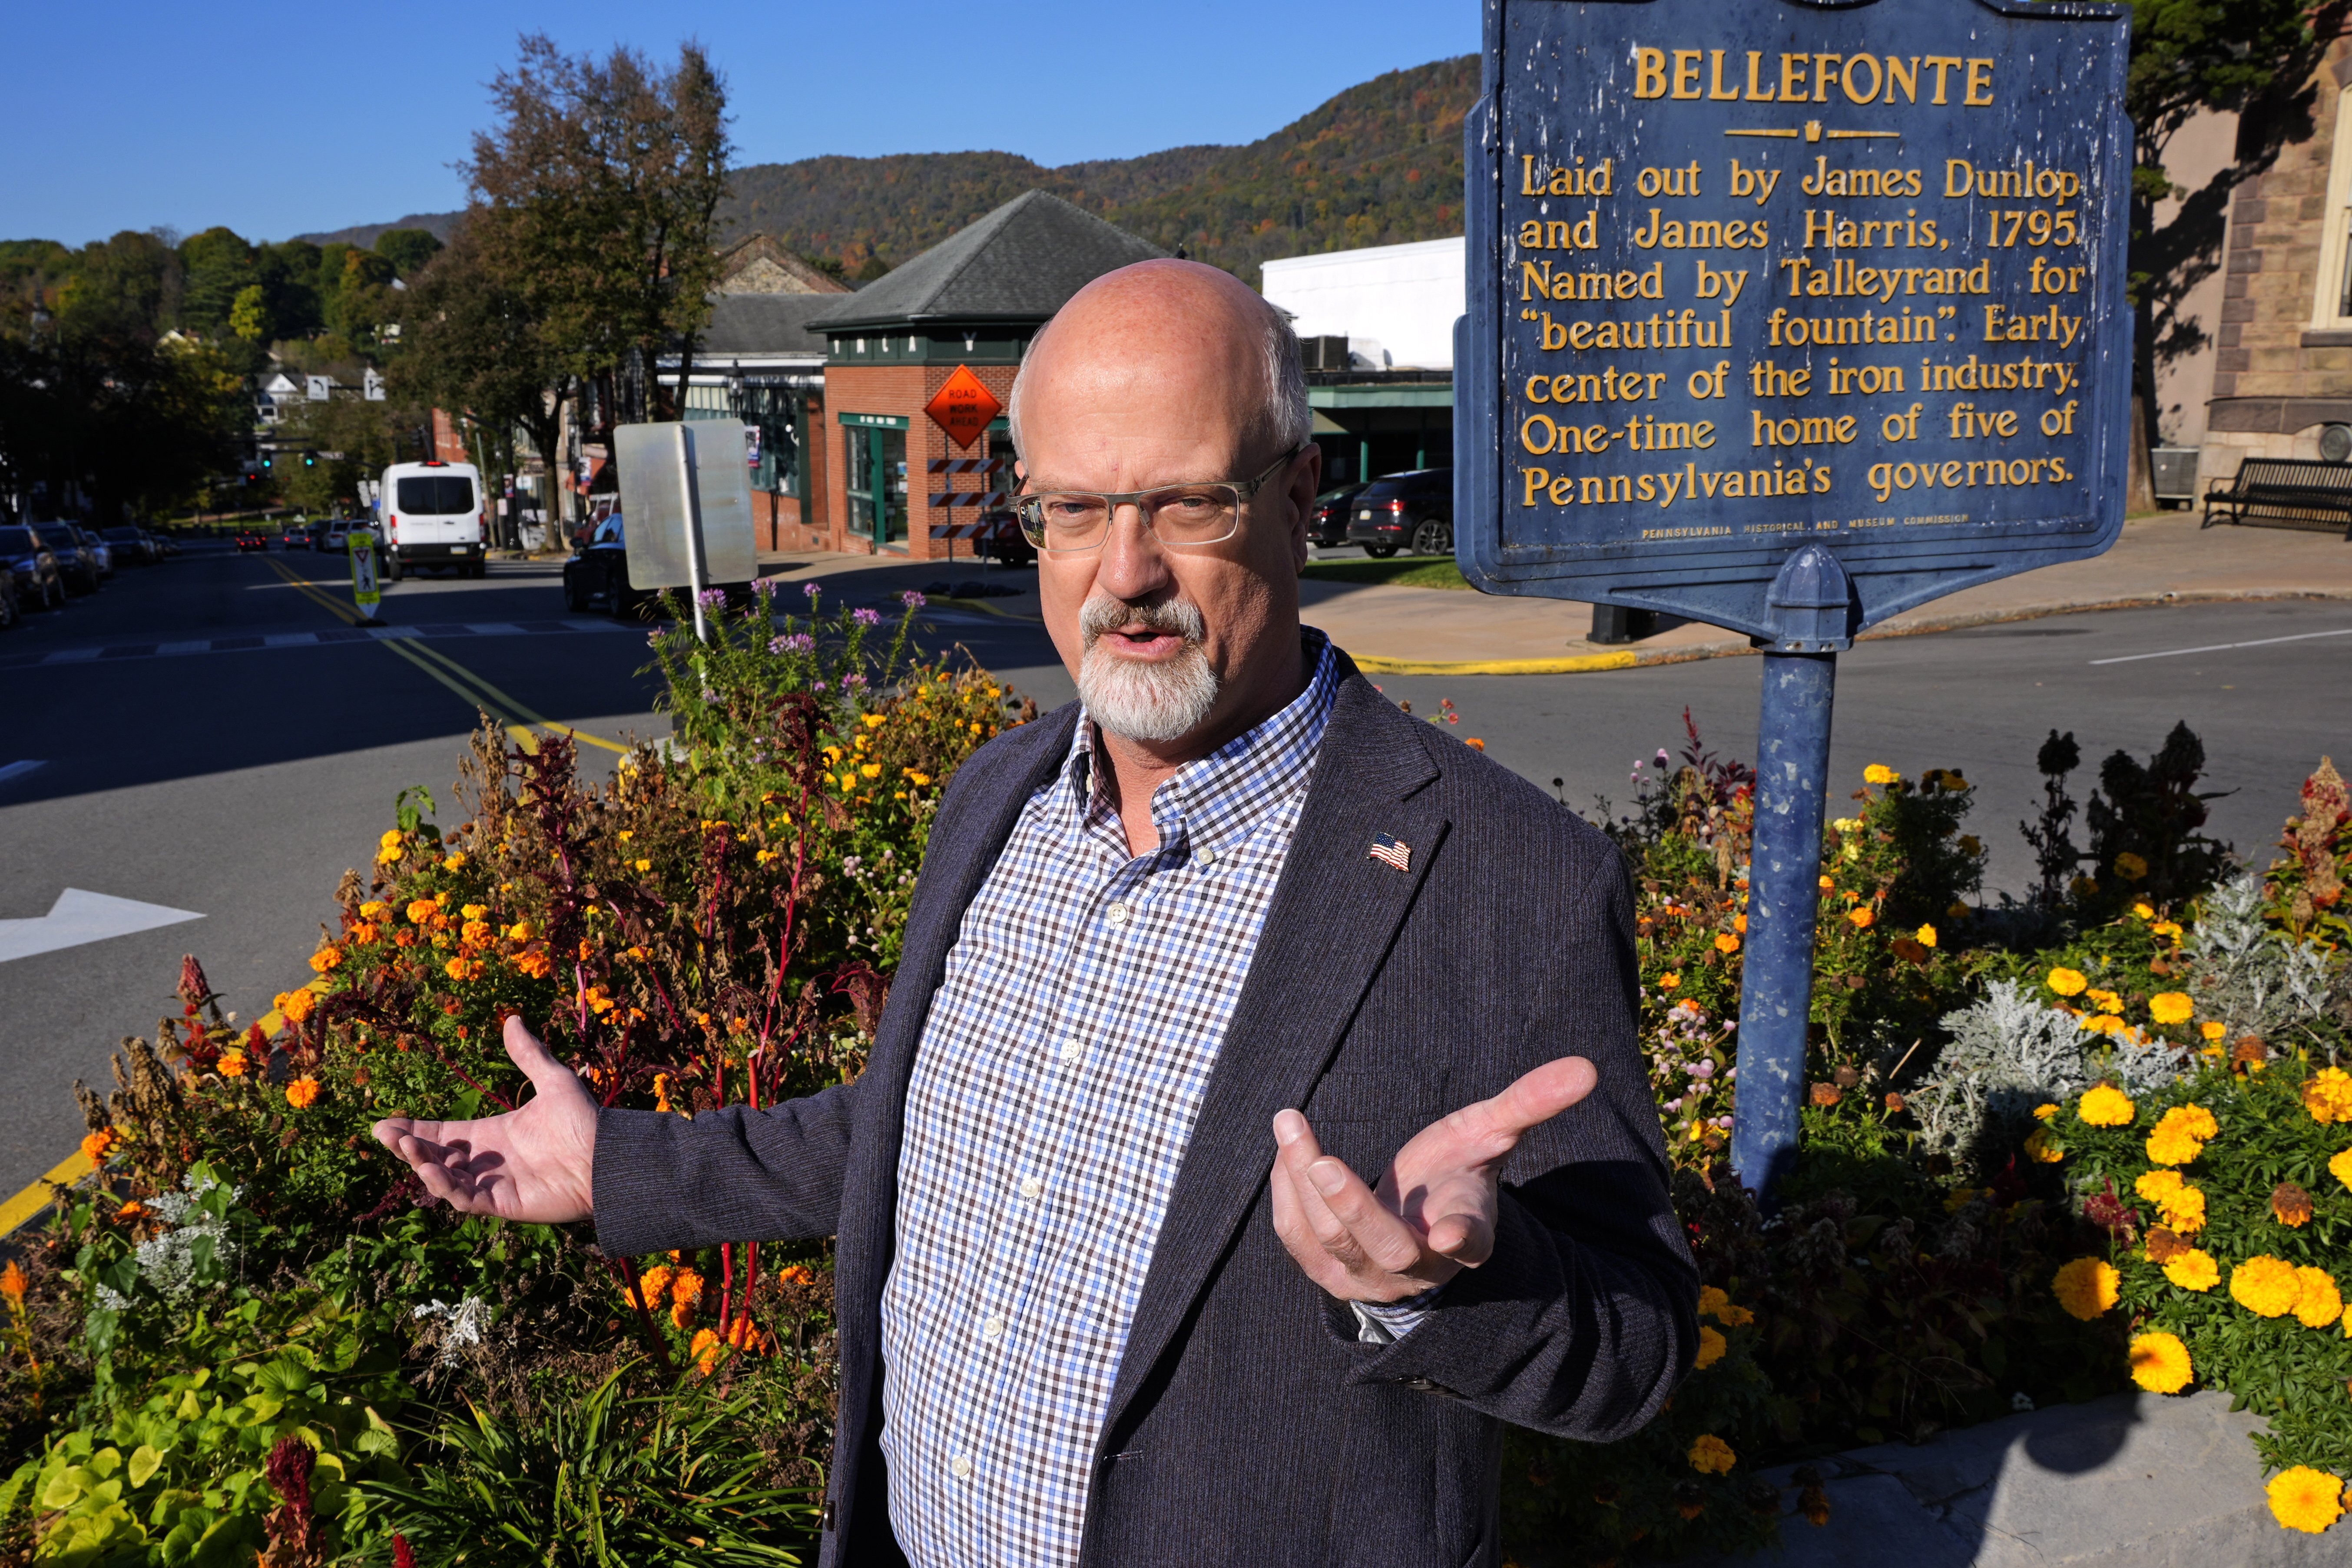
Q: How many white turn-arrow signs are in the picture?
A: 2